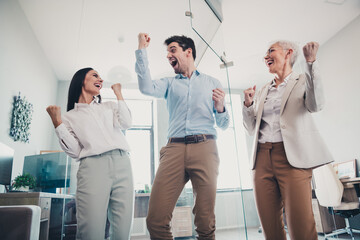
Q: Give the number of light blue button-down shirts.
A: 1